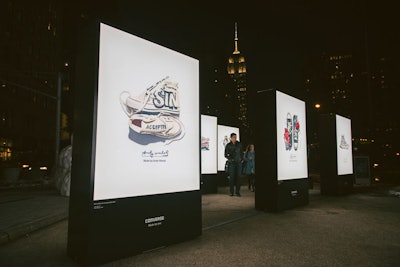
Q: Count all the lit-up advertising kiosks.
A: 5